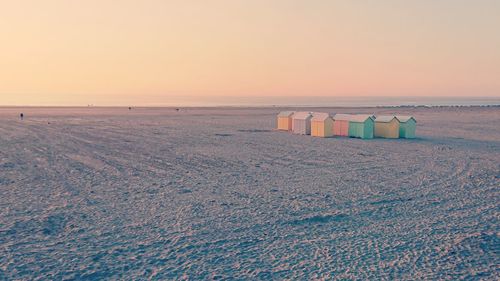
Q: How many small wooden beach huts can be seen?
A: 7